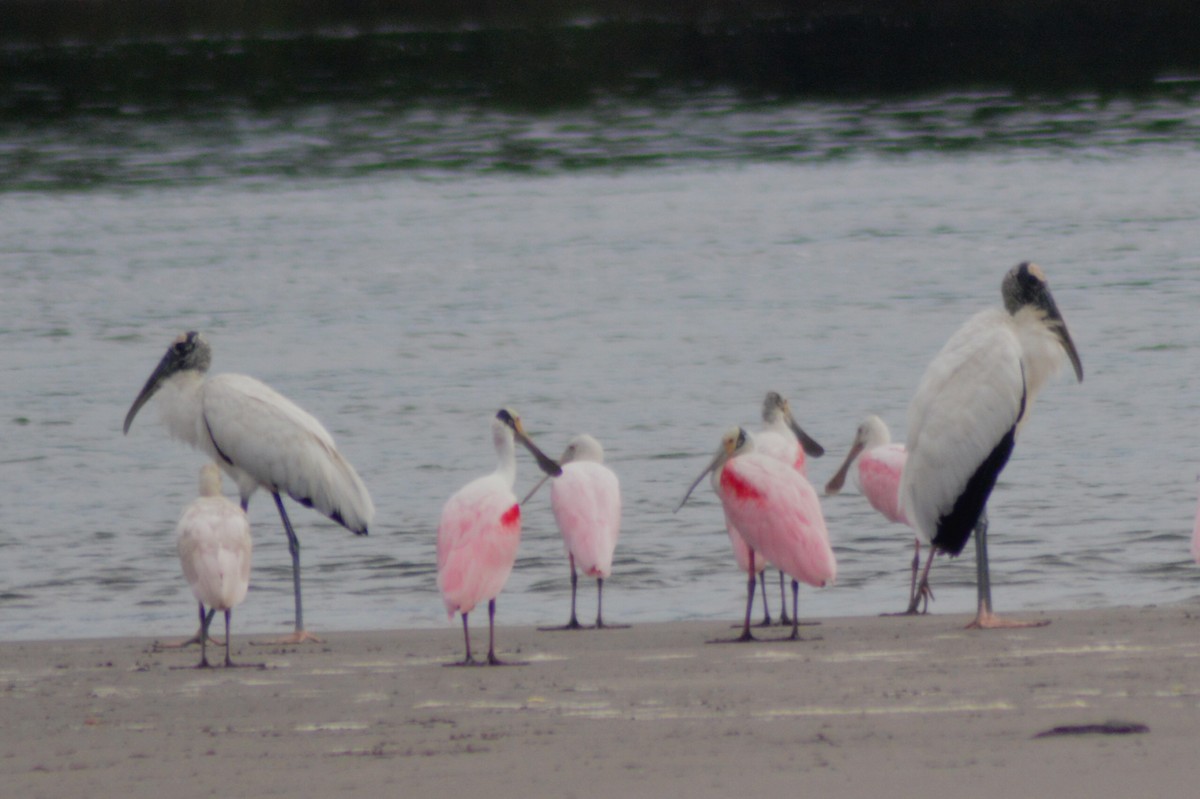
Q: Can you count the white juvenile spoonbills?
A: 1